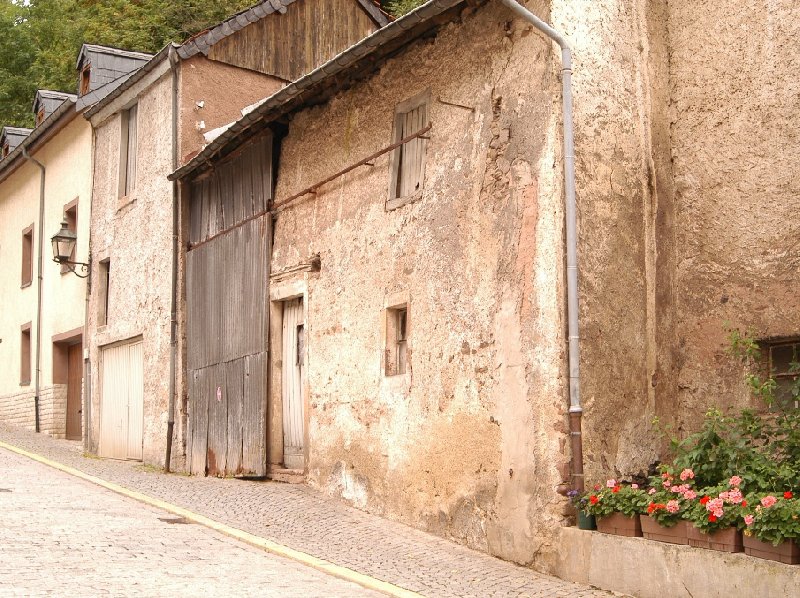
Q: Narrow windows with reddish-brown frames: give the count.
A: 3